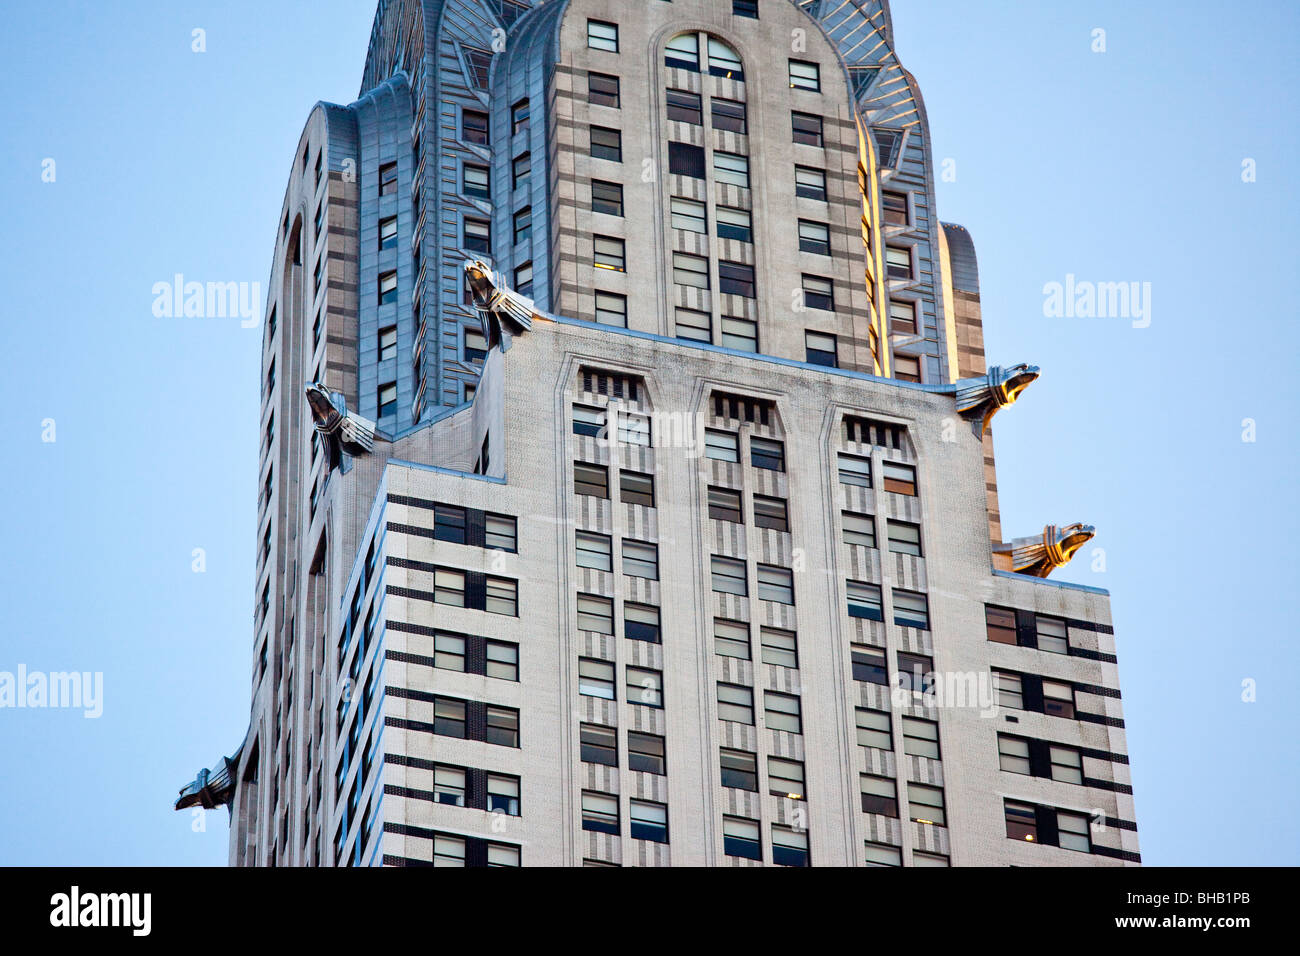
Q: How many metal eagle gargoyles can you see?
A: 5